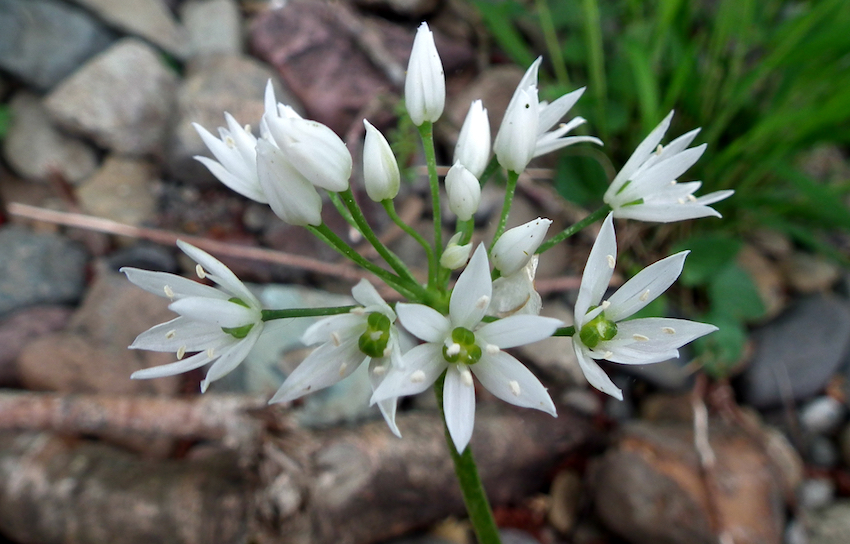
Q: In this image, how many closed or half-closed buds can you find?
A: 9